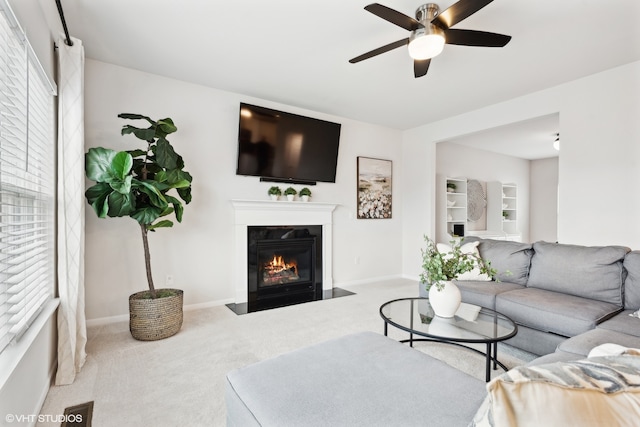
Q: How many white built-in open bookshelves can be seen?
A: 2